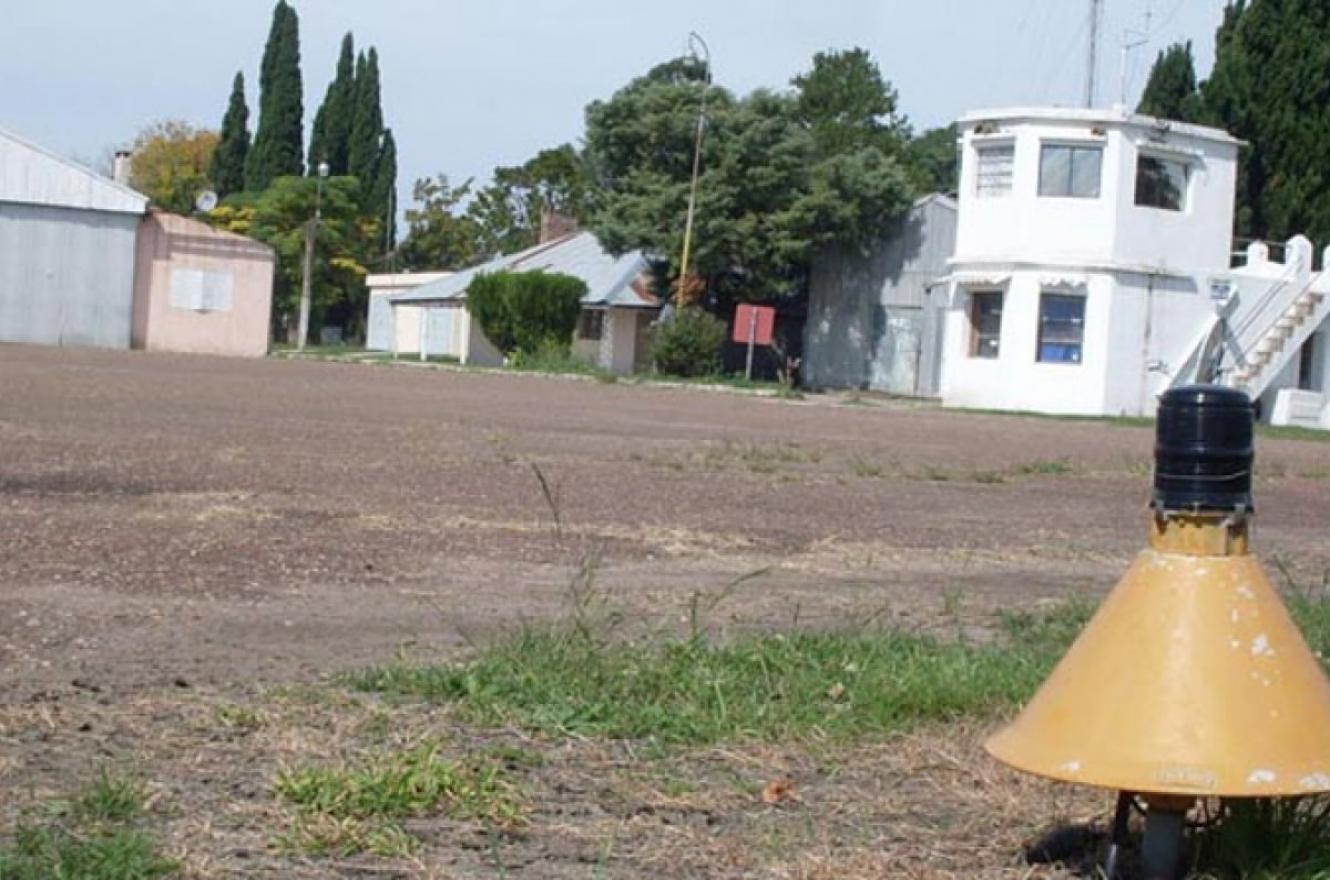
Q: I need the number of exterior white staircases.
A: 1